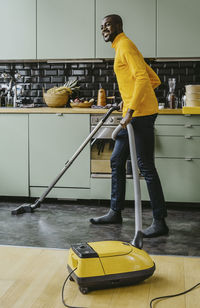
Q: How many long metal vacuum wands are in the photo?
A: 1